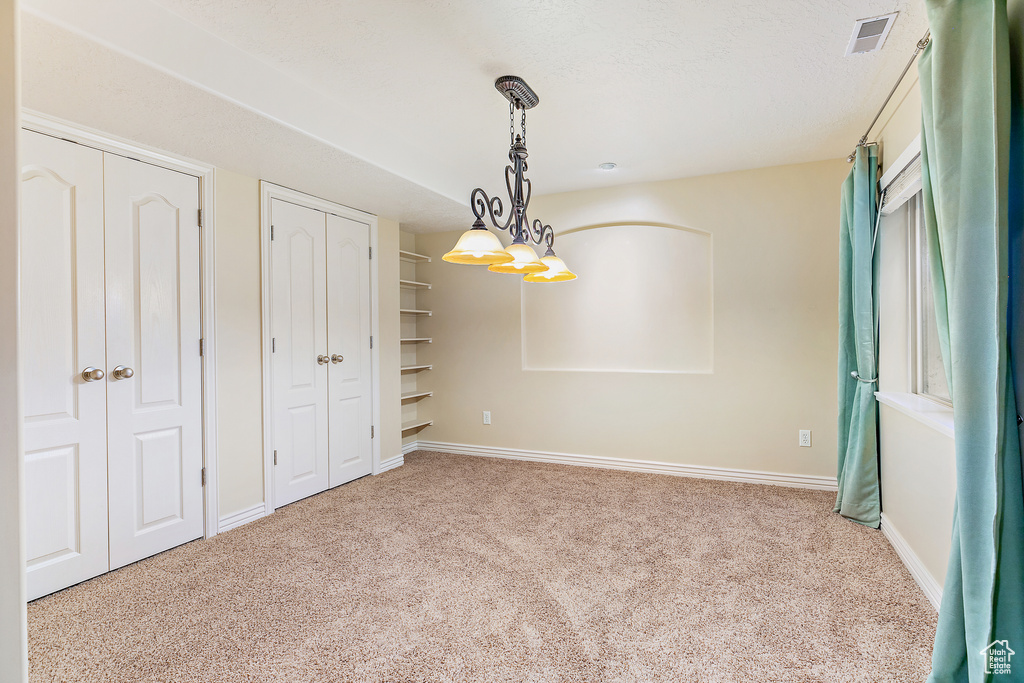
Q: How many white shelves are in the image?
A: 7